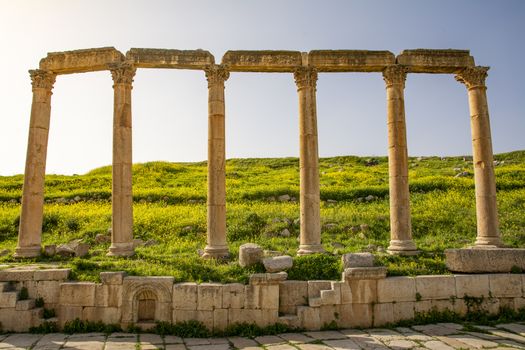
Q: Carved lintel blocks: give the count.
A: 5